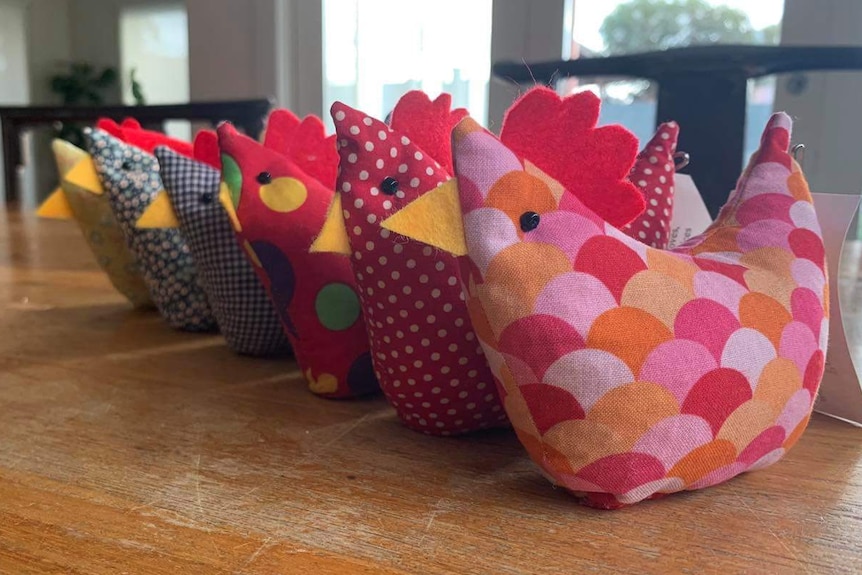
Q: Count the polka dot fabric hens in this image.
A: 2